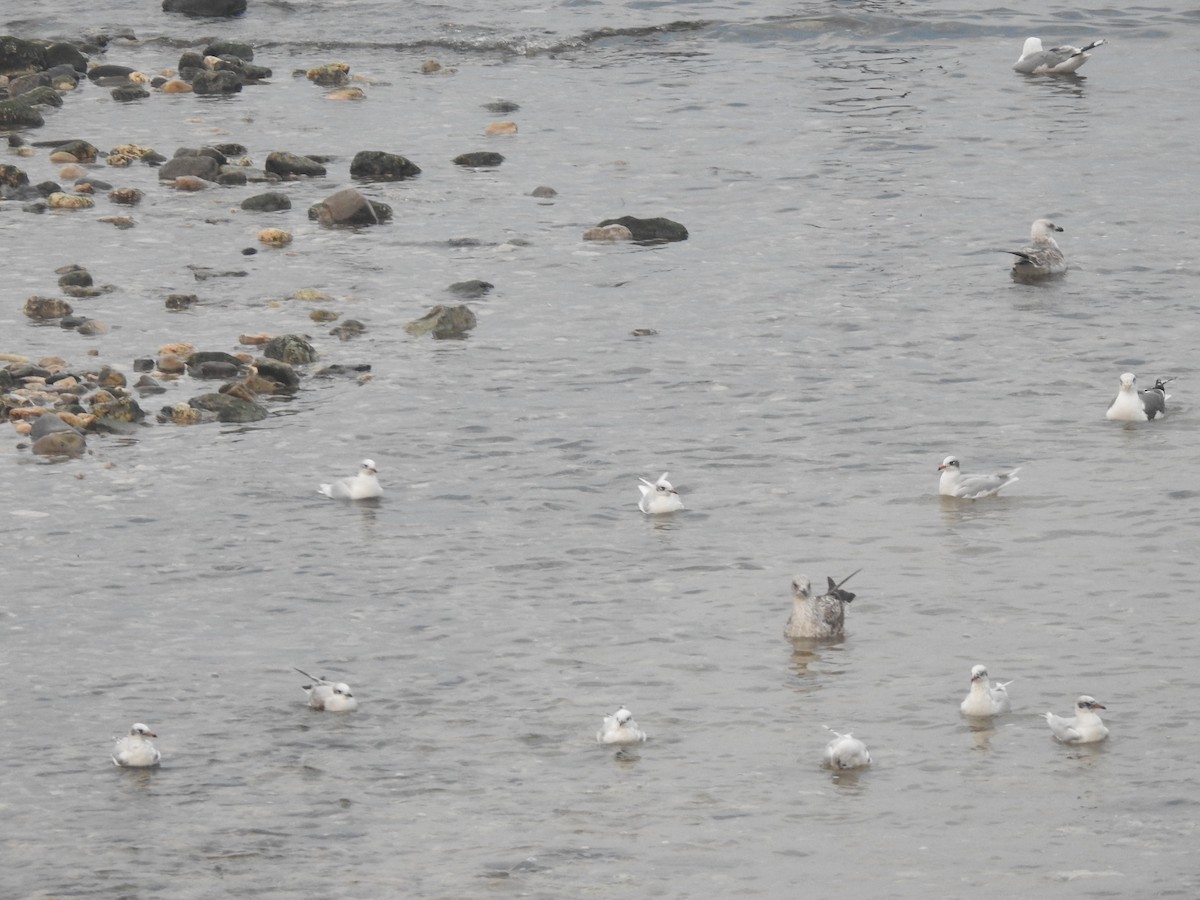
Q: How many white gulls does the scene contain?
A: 11